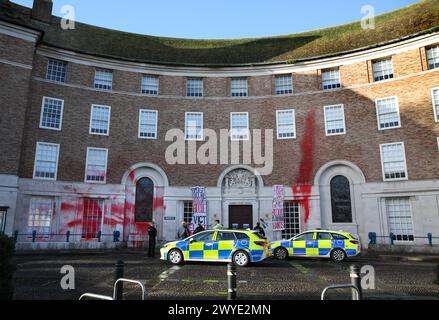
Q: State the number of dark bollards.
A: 3